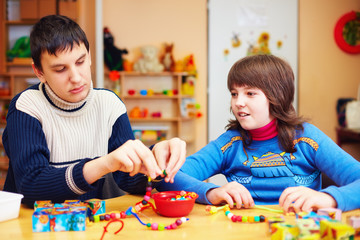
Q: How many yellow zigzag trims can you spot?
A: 2